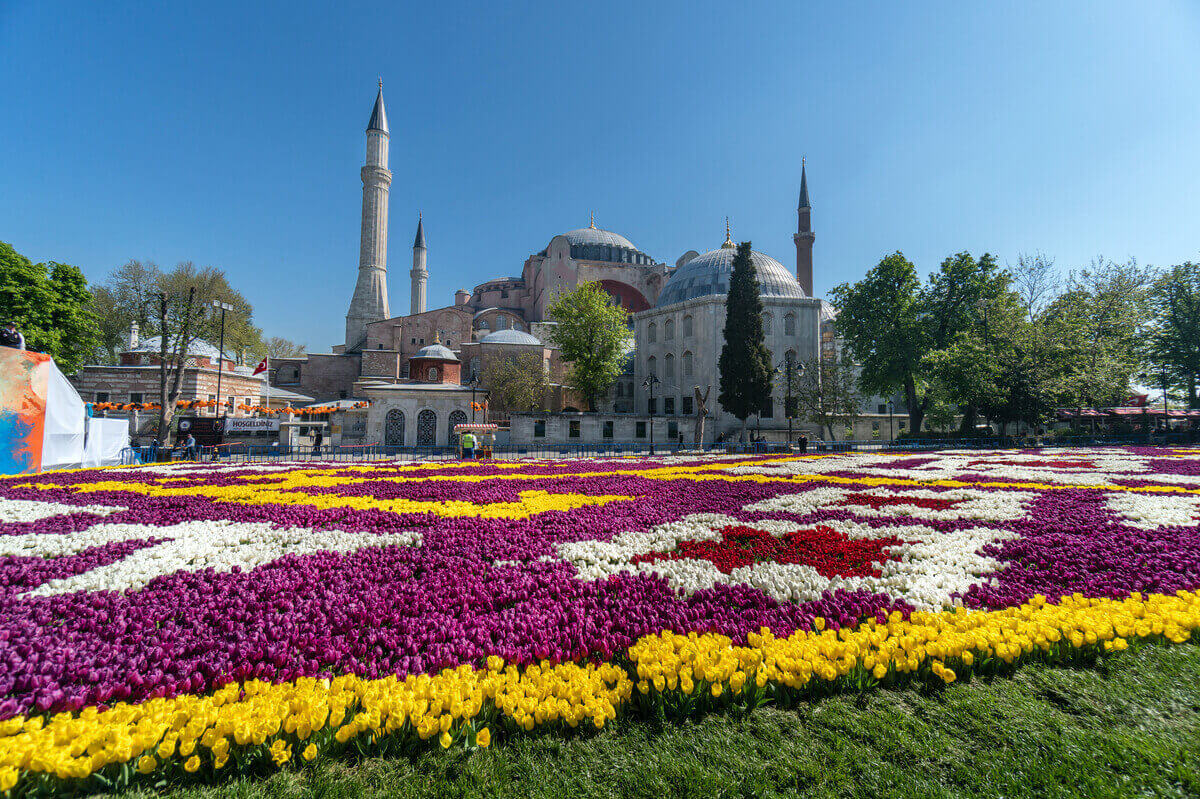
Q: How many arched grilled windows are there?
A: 3